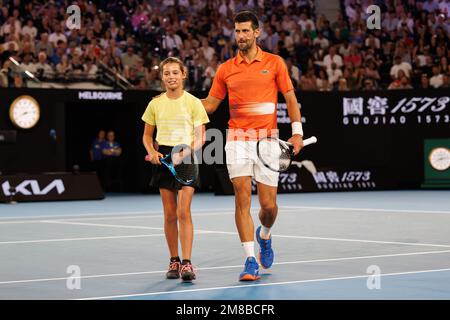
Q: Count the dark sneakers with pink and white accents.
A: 2